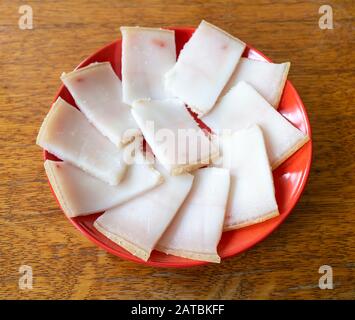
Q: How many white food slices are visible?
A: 11